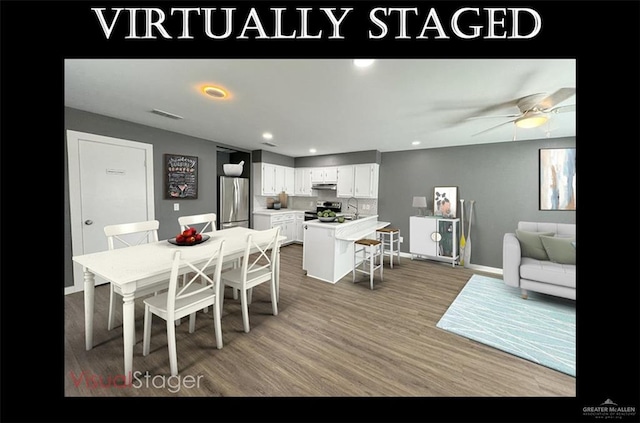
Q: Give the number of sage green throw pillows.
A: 2